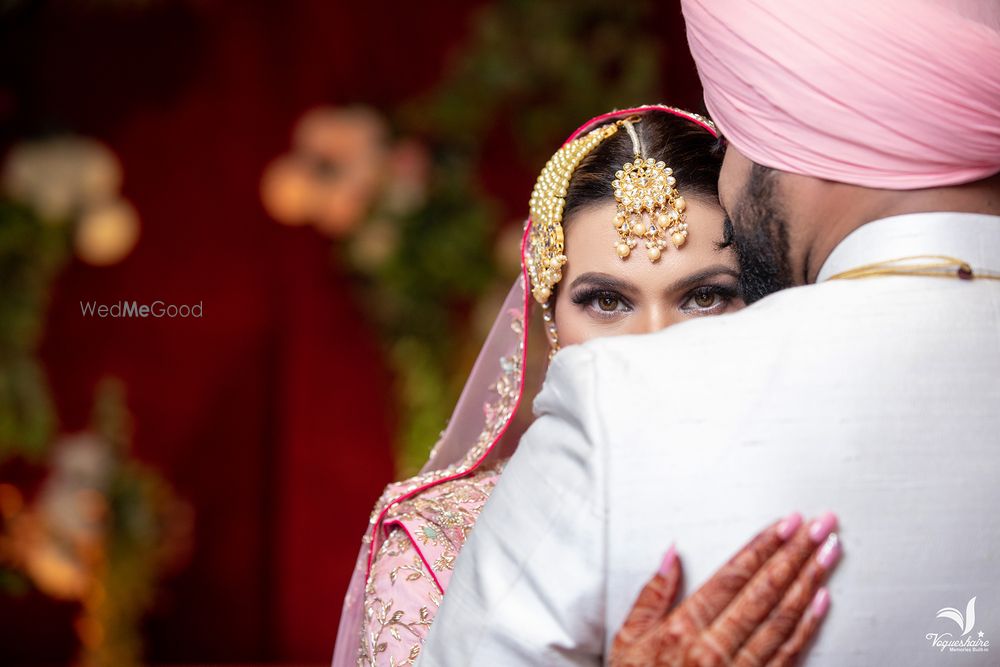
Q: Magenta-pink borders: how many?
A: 2